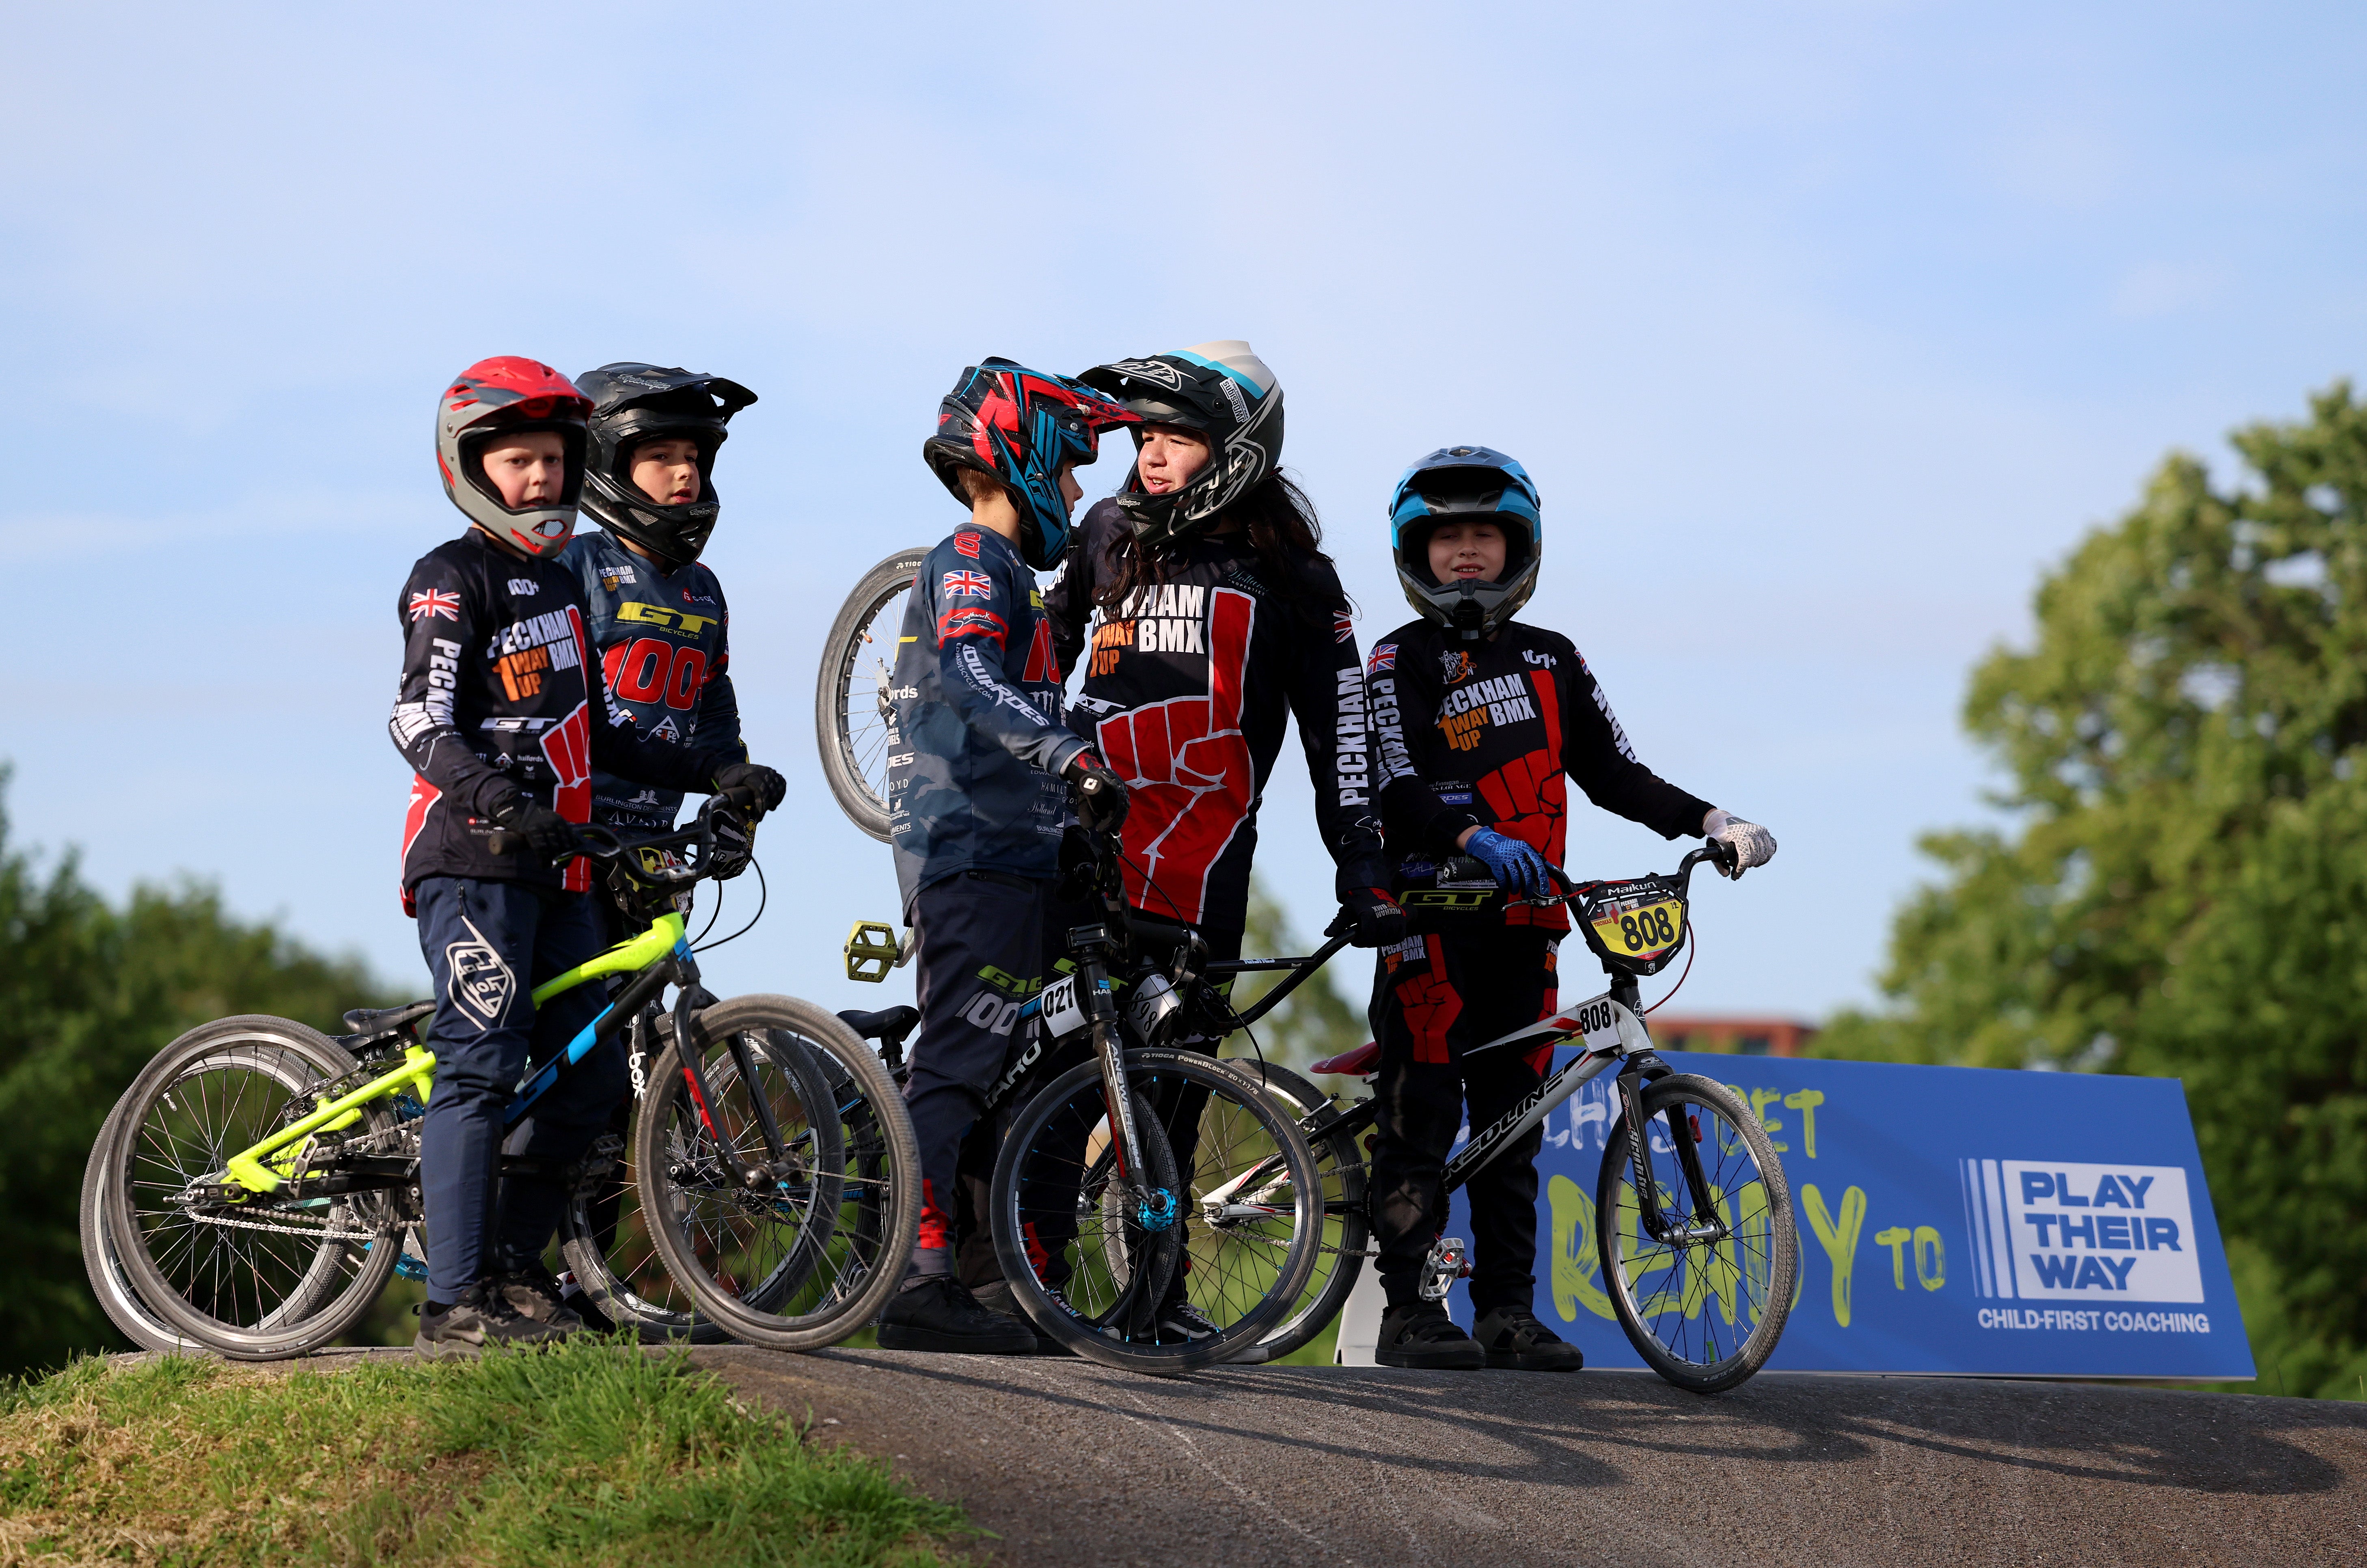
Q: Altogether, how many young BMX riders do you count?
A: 5